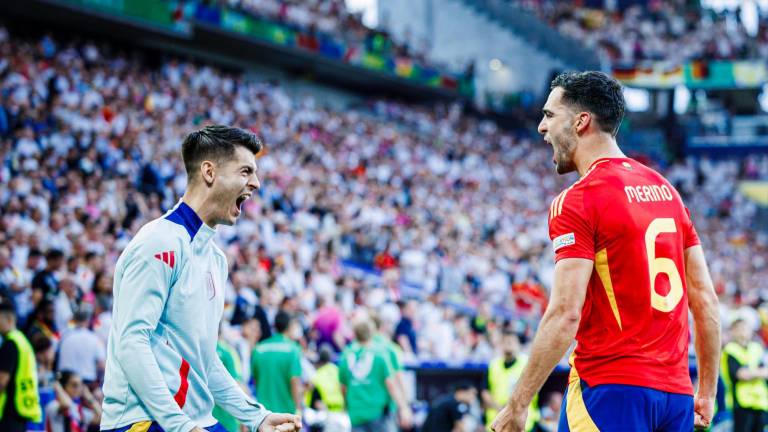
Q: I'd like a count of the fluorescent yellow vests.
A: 4